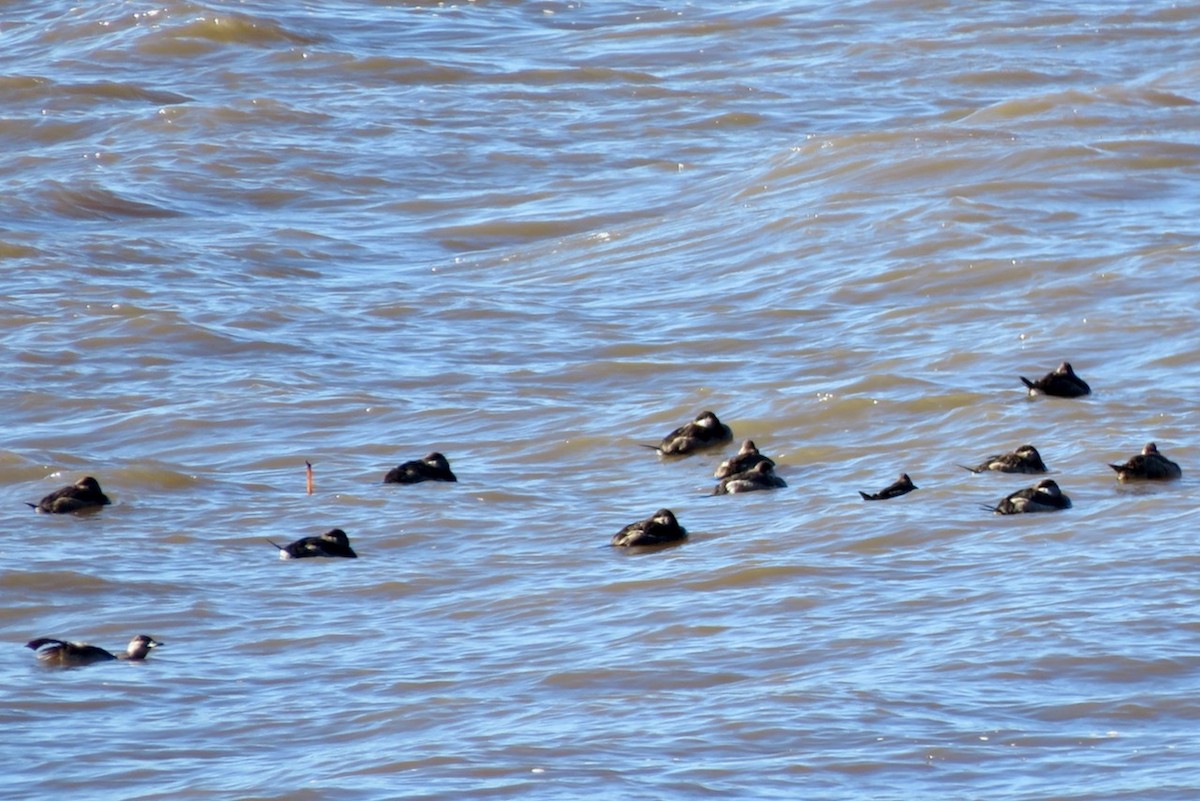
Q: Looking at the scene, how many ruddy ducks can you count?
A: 13